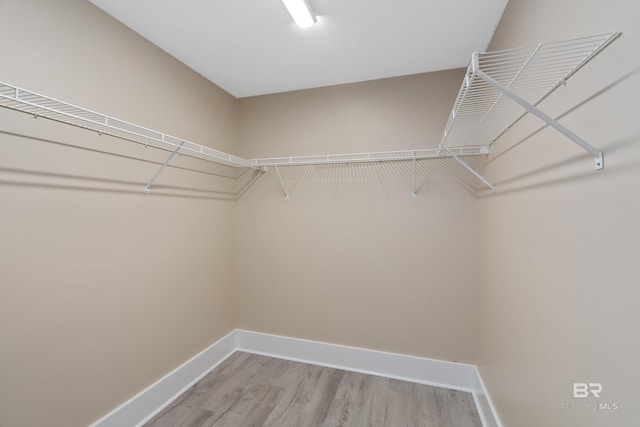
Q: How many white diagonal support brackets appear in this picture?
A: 5